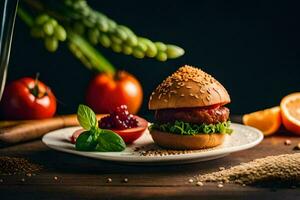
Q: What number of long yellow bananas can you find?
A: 0